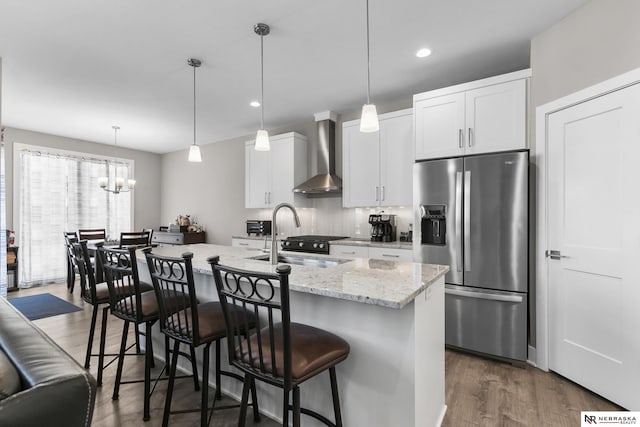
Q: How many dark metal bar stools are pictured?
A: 4